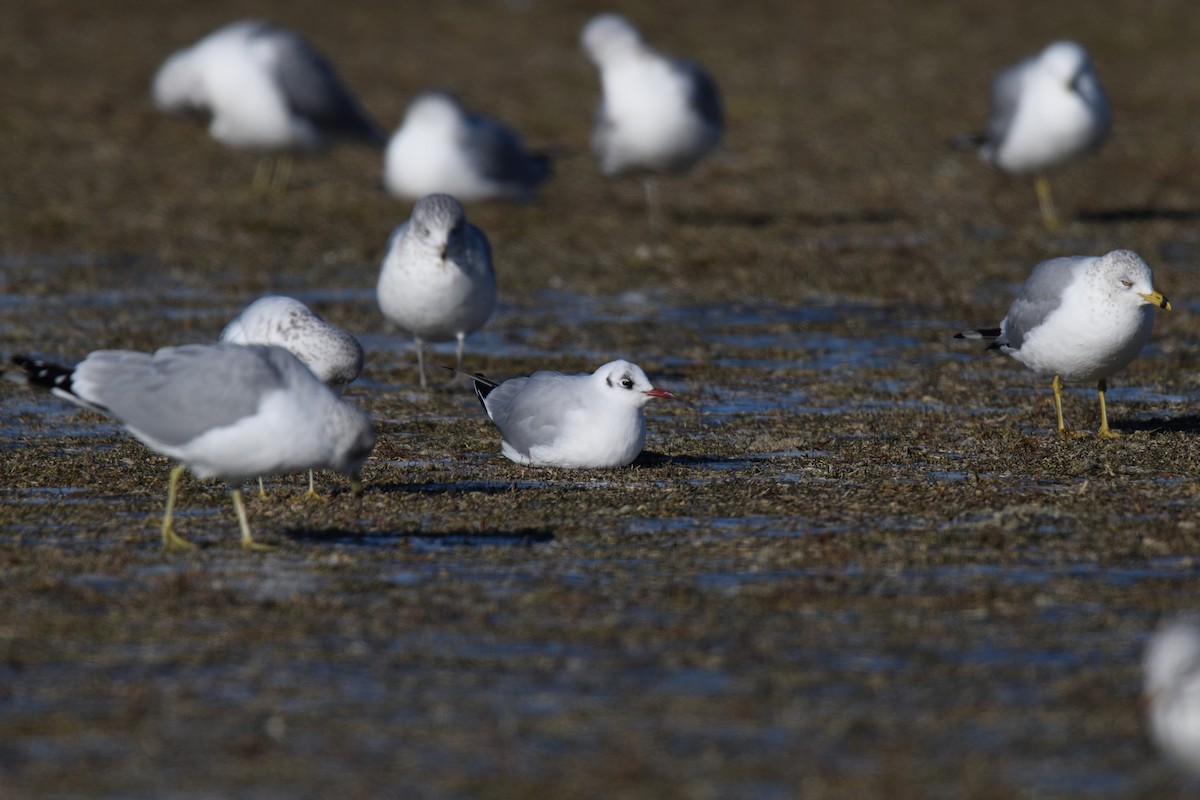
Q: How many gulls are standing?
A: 7